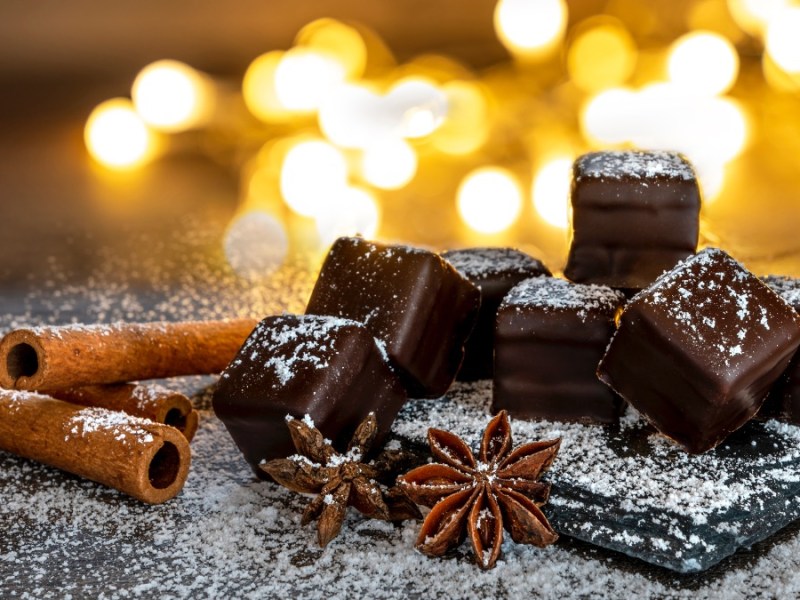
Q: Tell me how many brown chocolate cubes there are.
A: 7